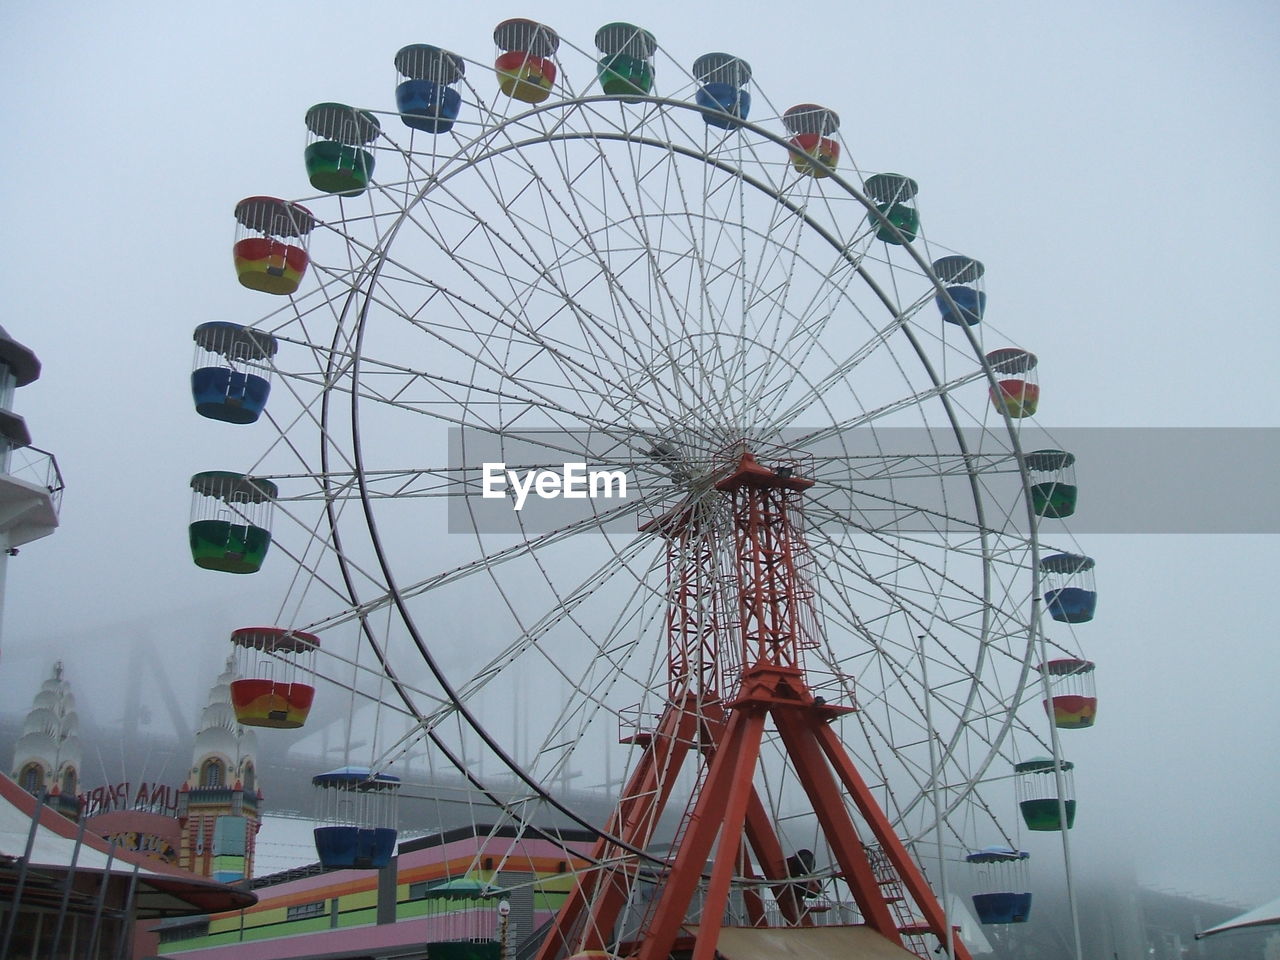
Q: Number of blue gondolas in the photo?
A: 7